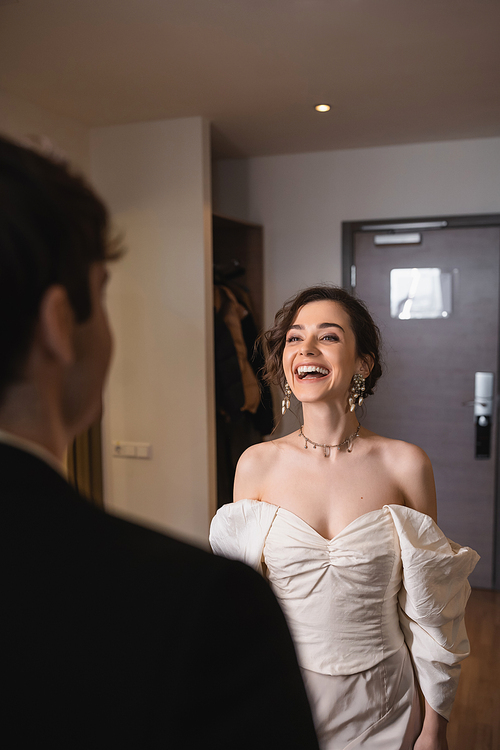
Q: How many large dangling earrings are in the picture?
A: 2